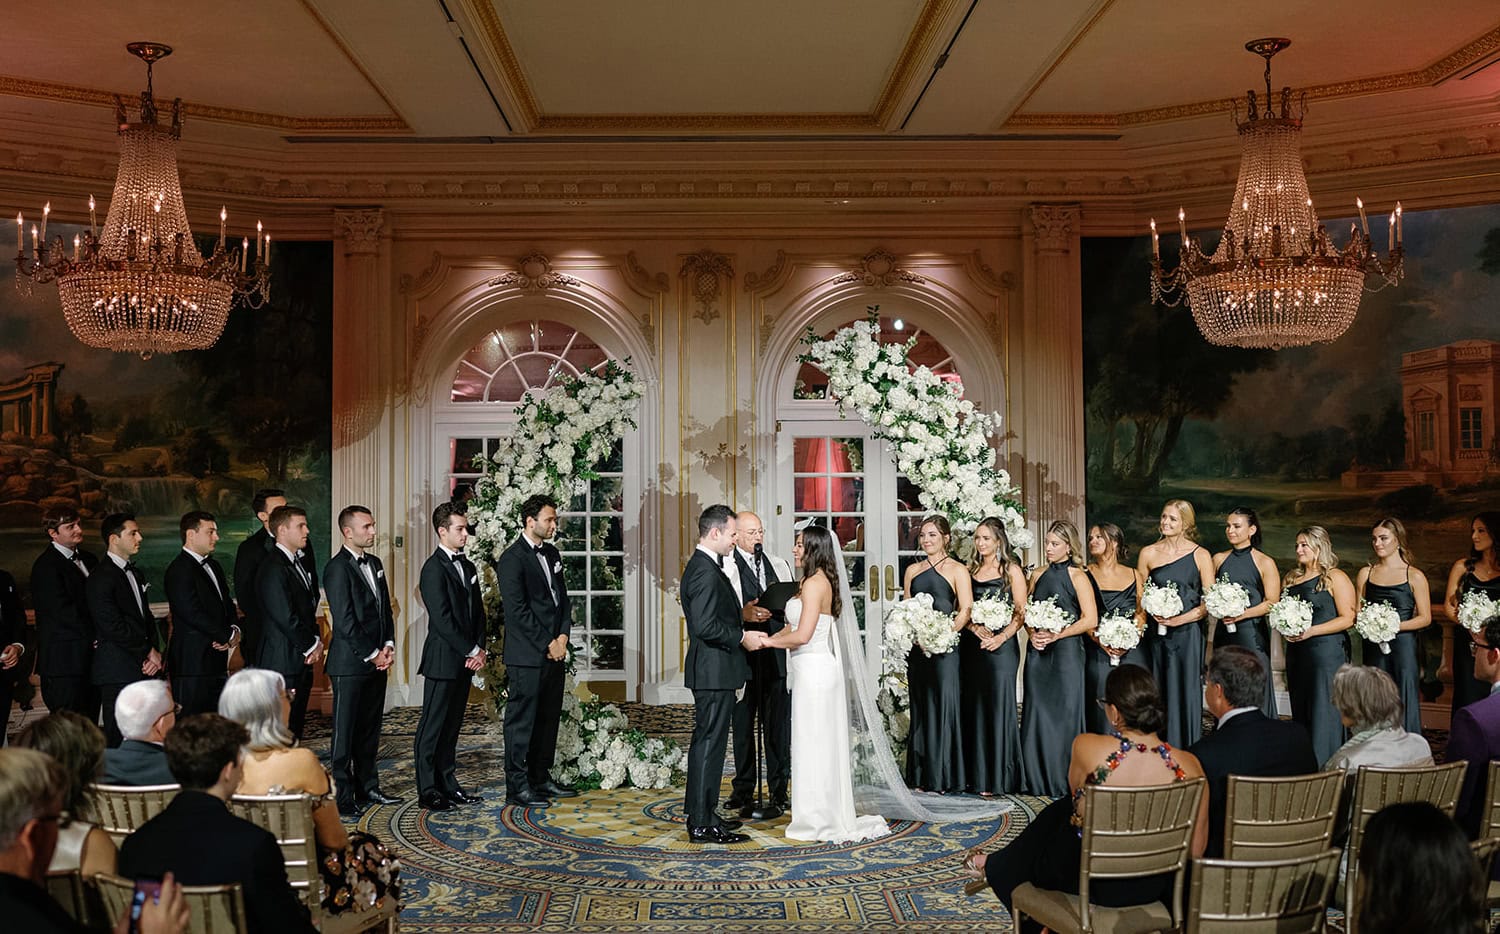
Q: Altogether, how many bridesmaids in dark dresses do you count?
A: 9